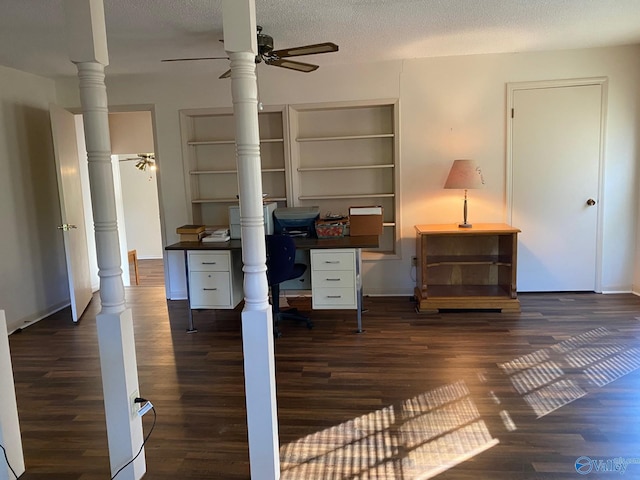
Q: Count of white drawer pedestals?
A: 2